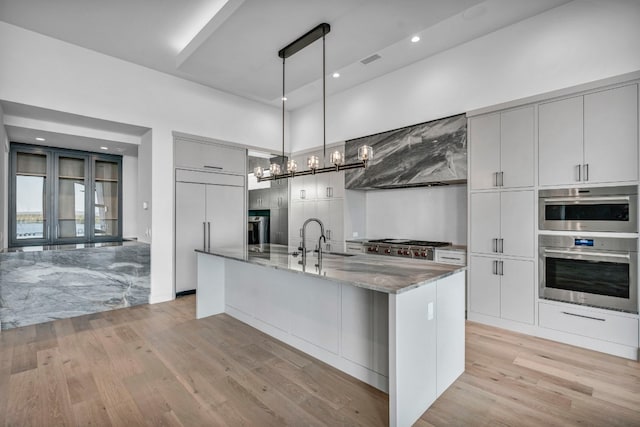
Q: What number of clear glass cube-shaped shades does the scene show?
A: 6